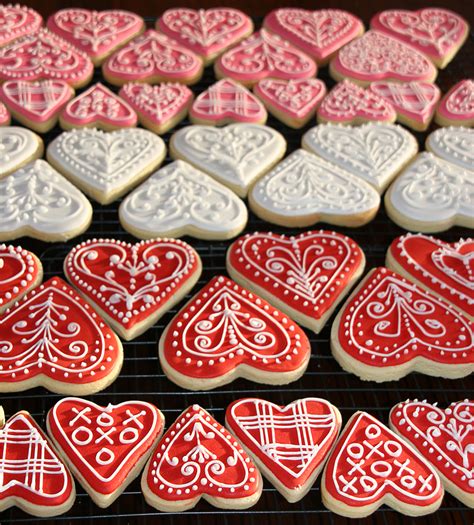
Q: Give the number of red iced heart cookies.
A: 13